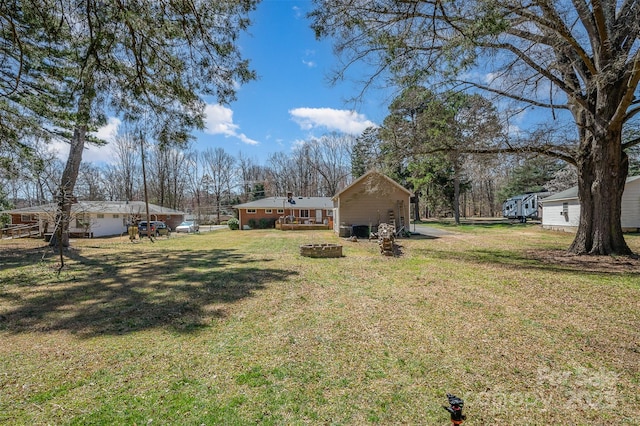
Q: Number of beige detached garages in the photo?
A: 1